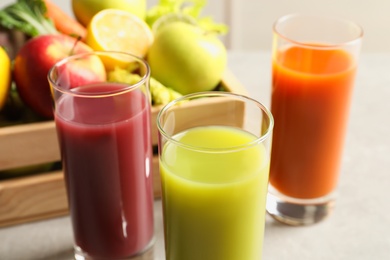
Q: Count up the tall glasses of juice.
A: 3